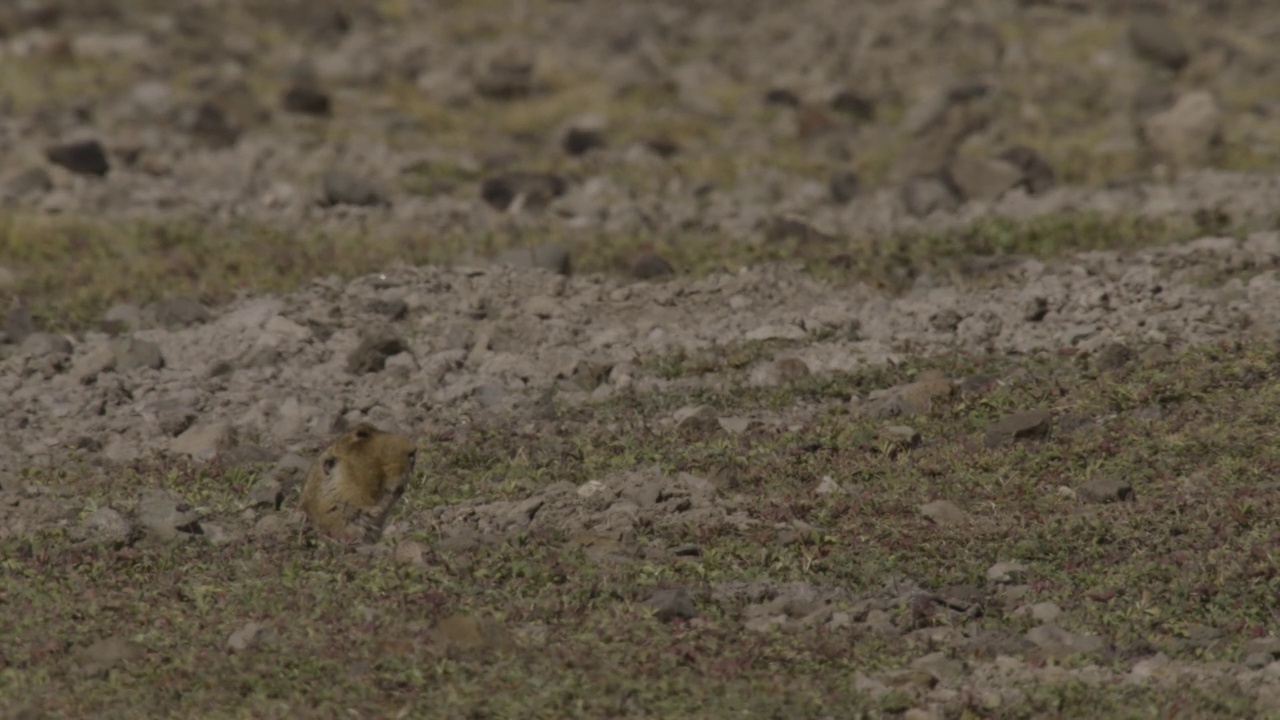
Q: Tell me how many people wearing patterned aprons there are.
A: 0